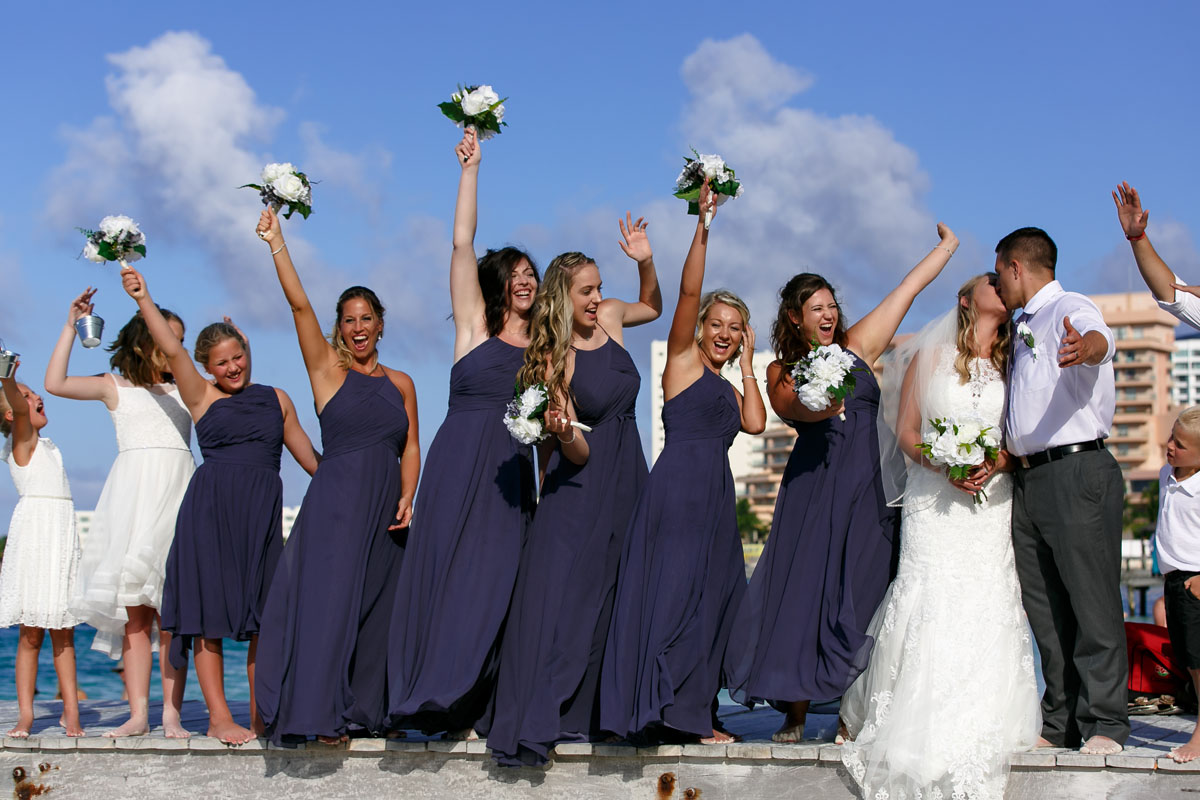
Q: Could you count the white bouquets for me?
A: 7